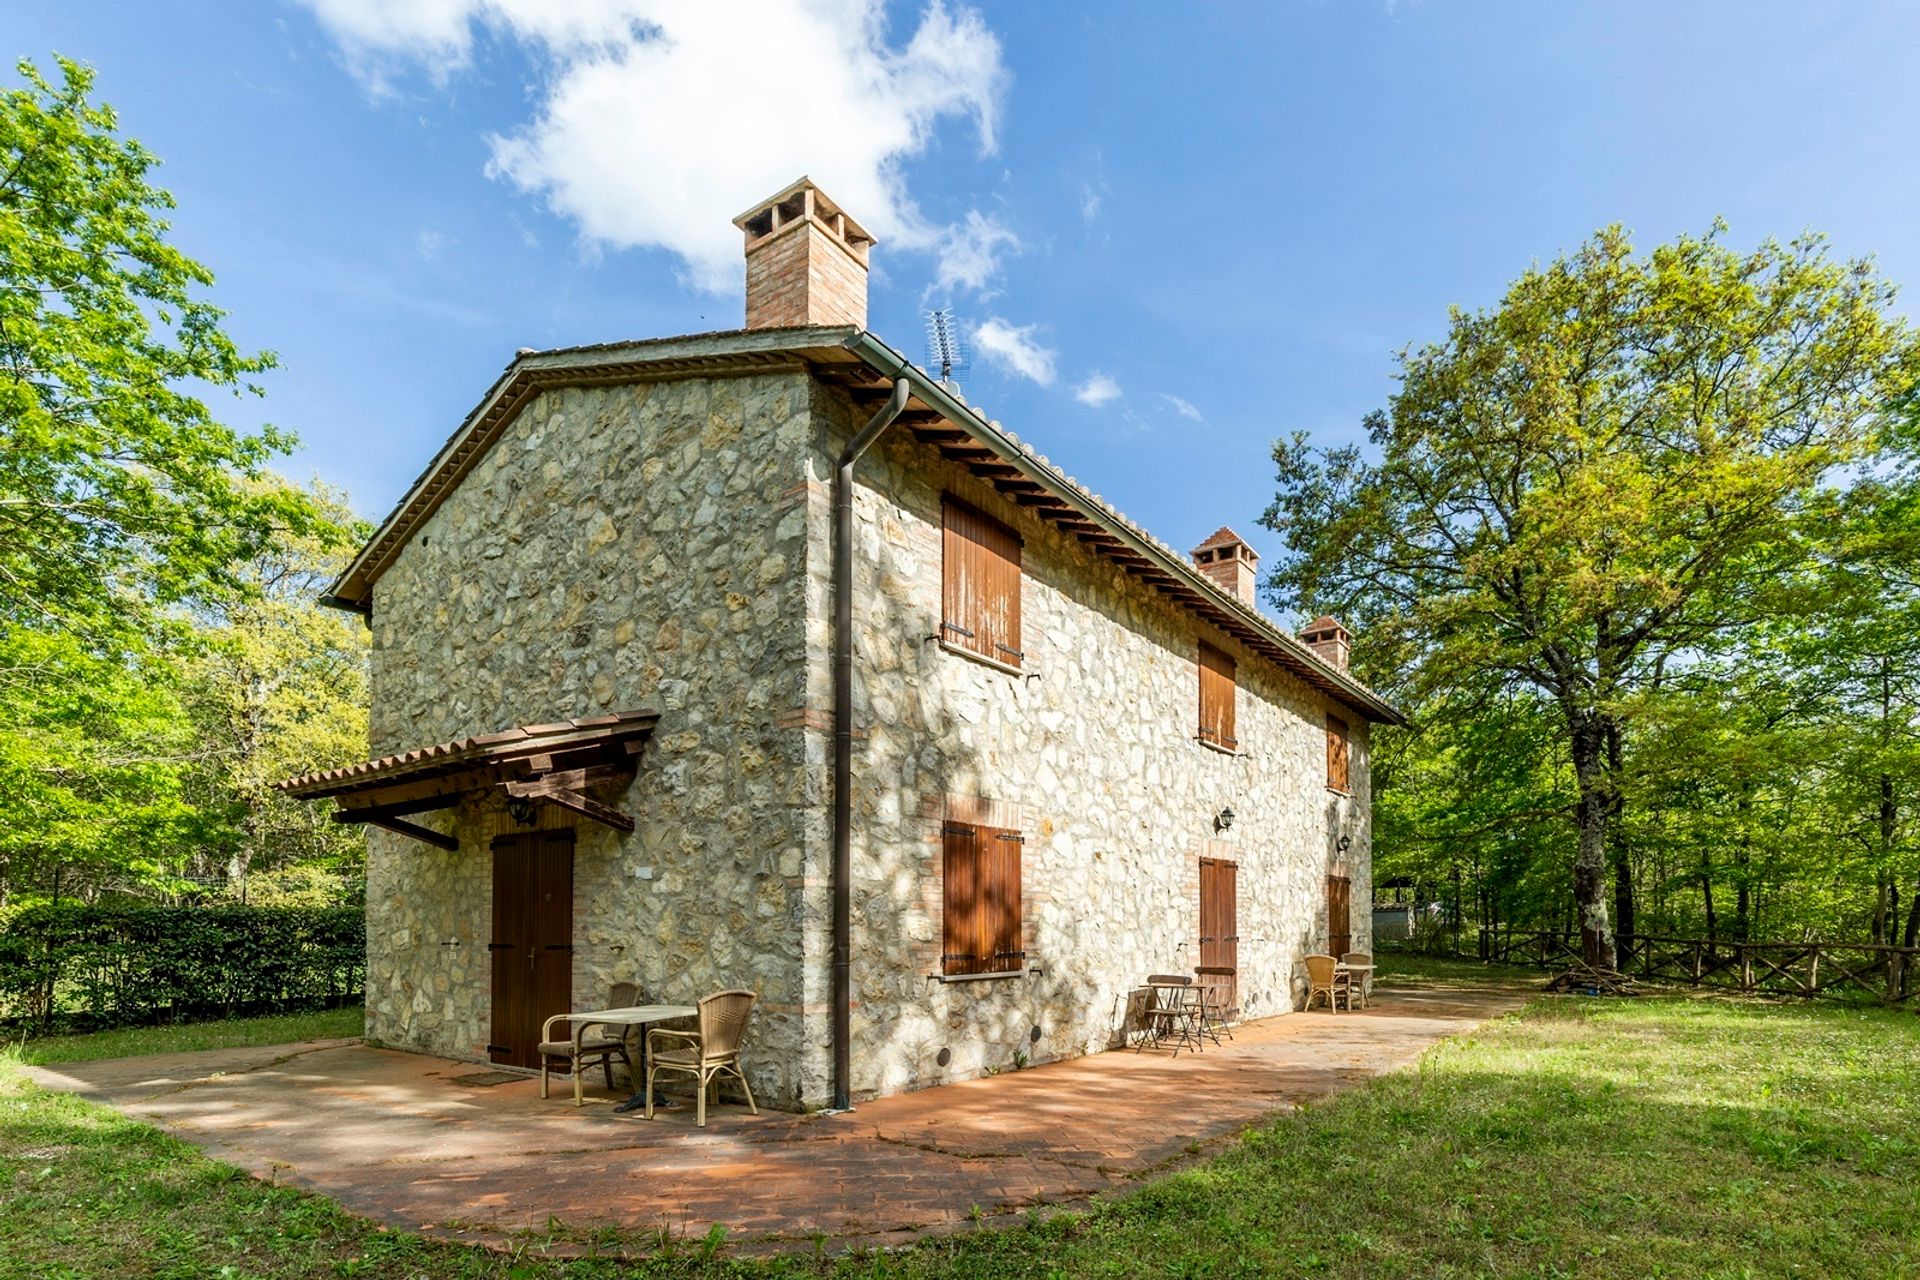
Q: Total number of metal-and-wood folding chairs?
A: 2